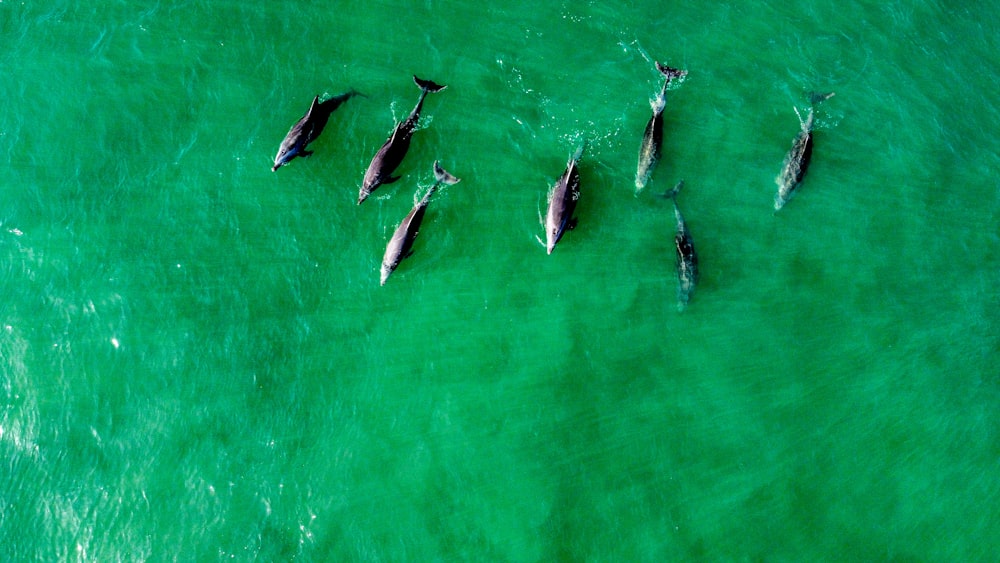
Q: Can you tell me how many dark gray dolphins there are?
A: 7